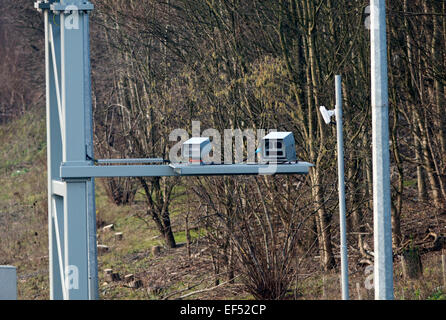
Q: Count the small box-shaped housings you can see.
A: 2